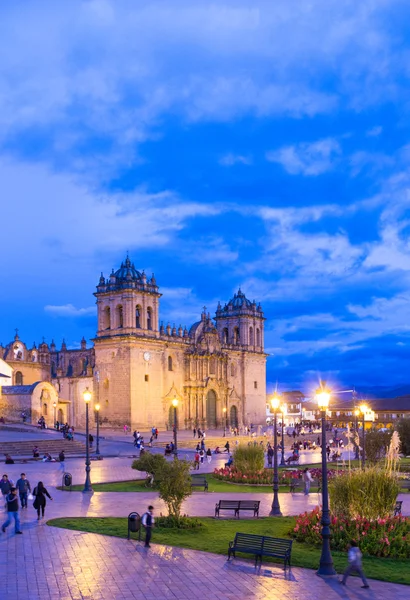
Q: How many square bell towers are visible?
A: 2